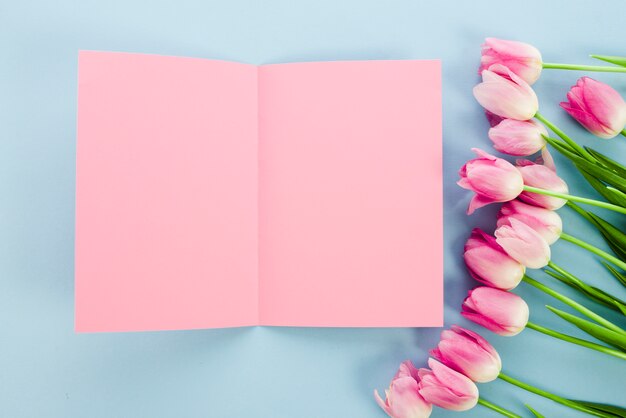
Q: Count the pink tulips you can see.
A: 13